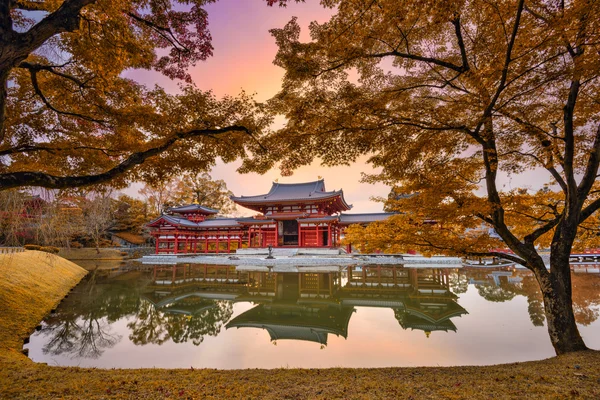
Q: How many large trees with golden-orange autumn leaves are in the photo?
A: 2